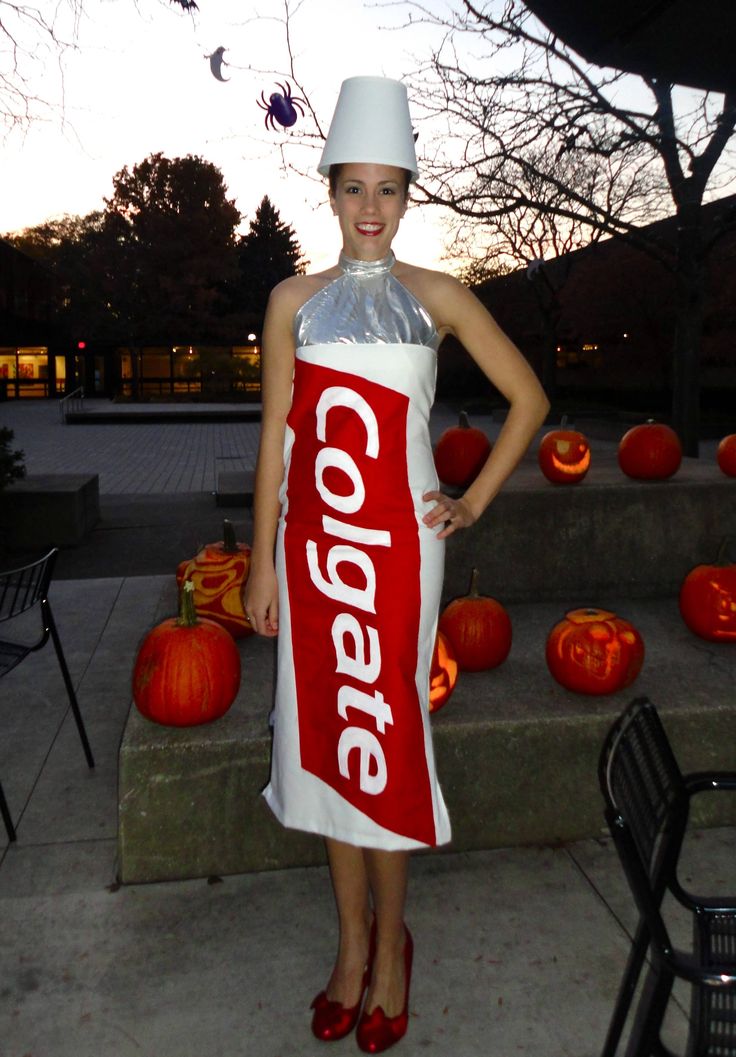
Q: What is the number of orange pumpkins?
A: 10